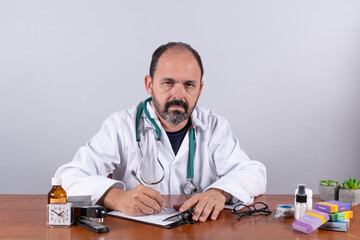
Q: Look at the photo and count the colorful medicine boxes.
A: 4